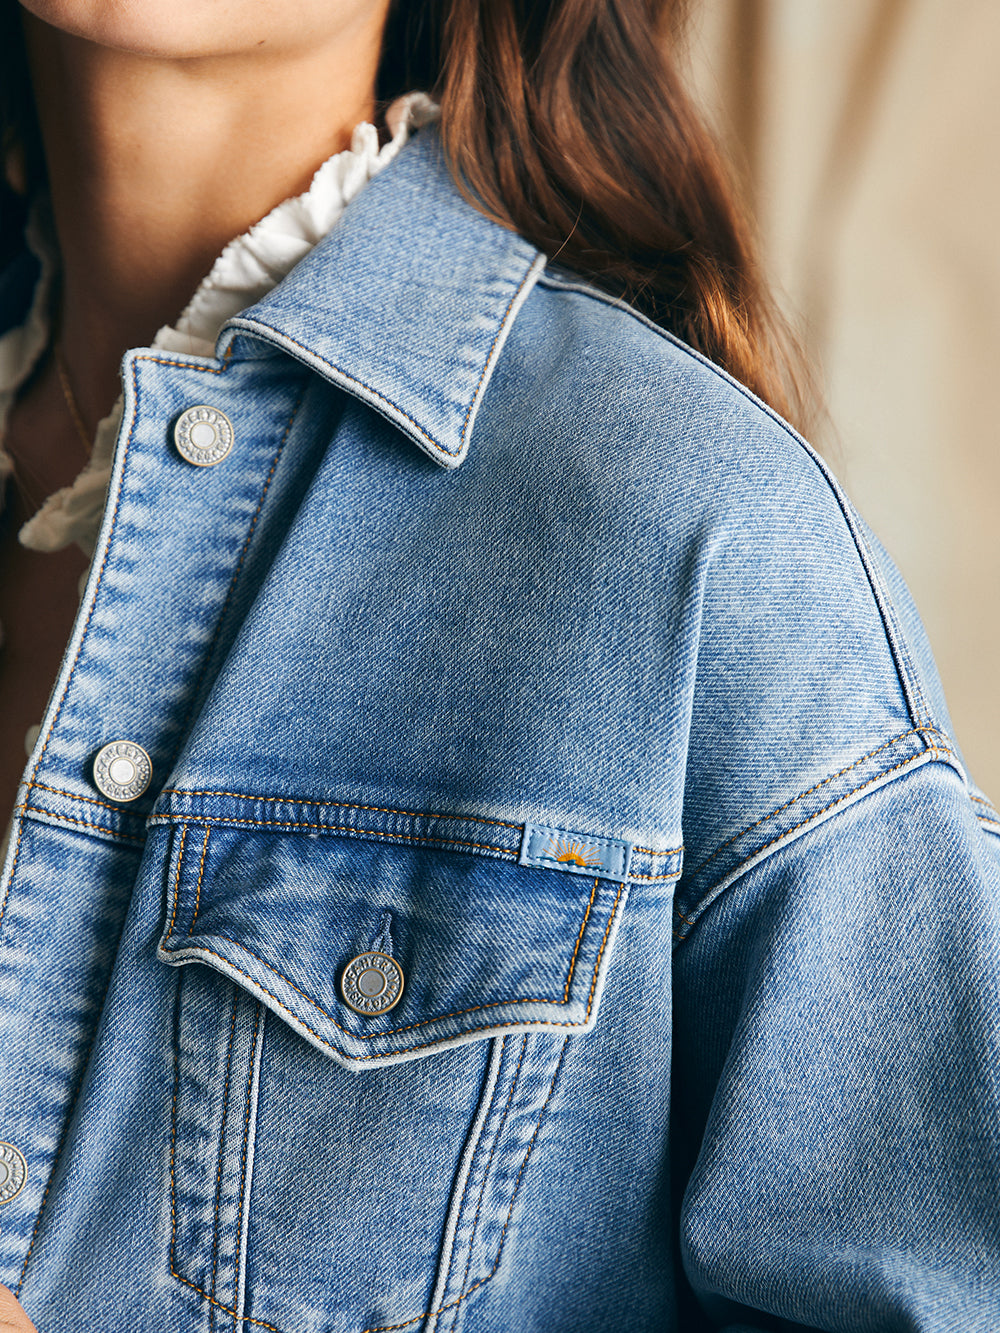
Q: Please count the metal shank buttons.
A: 4